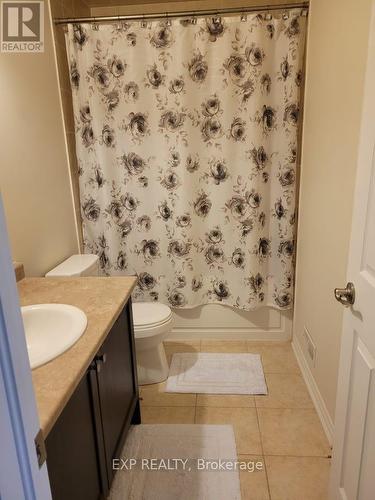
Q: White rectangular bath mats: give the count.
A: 2